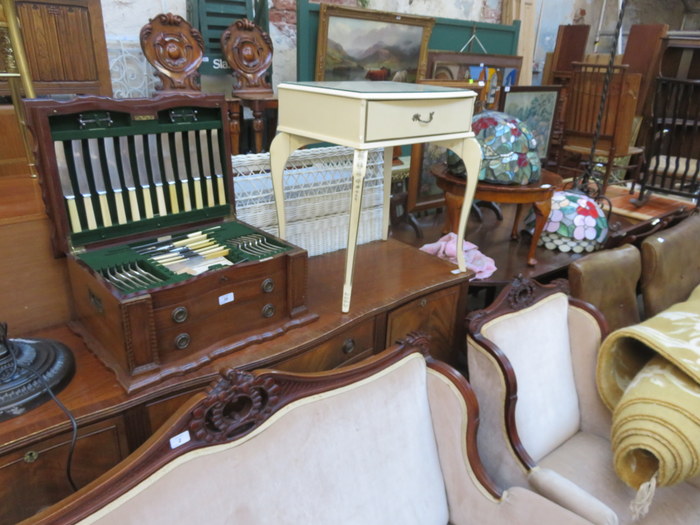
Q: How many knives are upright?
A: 12